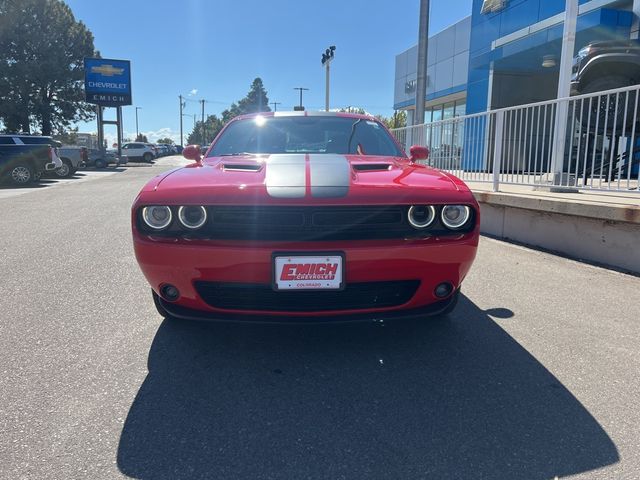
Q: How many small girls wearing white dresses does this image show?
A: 0